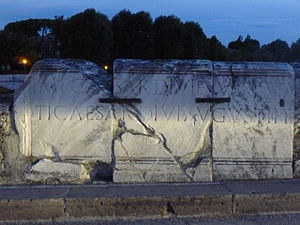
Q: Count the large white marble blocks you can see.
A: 3